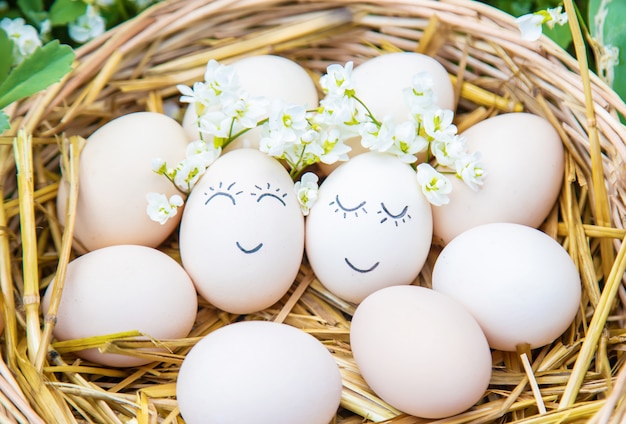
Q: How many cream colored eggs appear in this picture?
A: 10